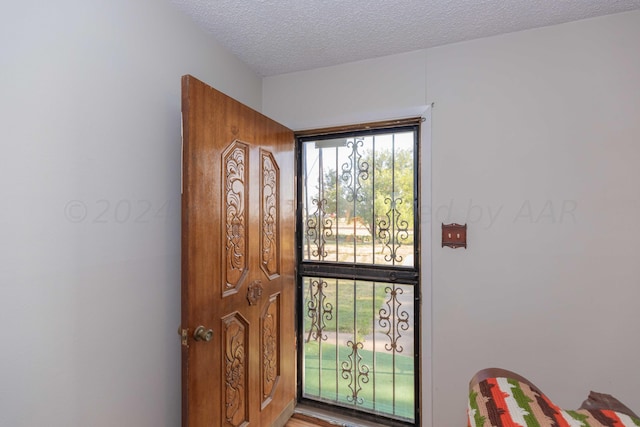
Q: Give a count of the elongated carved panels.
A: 4